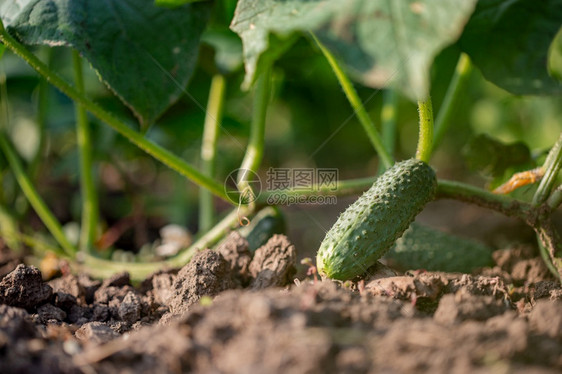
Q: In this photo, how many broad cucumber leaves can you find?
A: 3